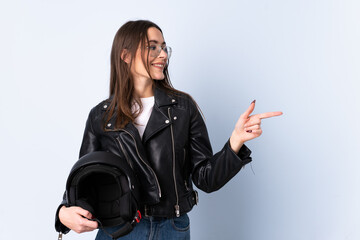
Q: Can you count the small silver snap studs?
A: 5